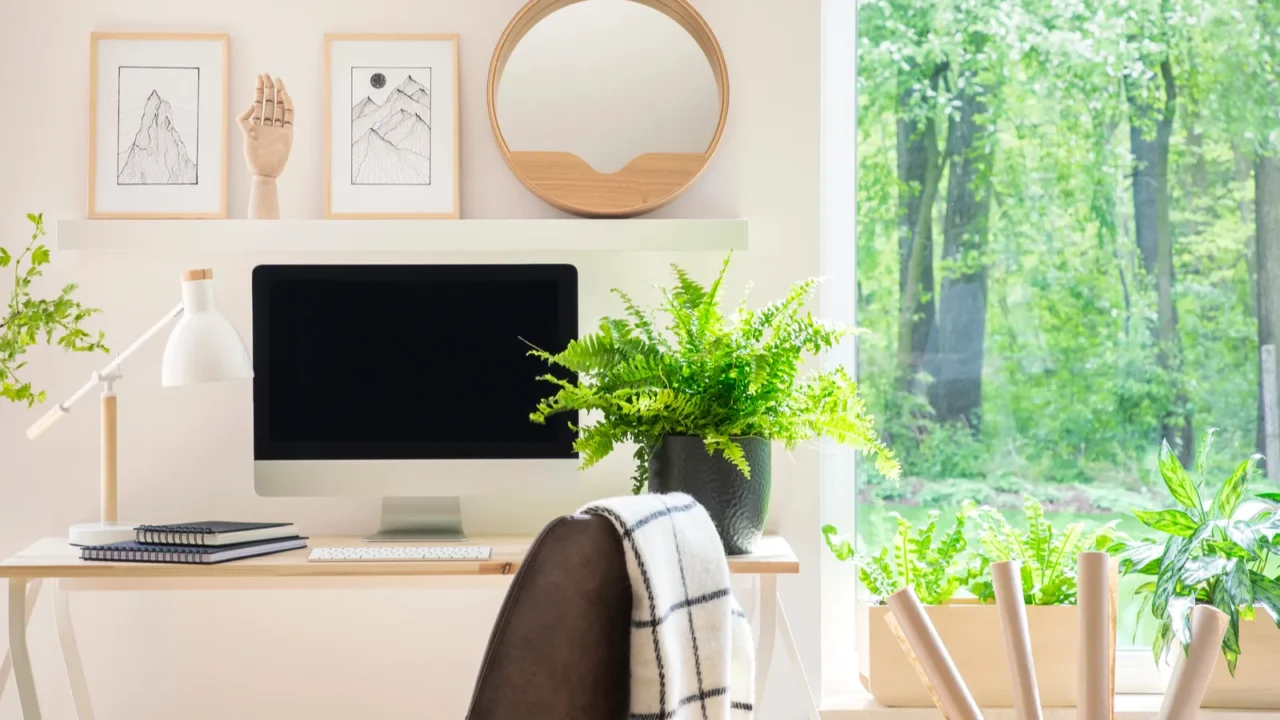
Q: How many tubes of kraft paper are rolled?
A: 4